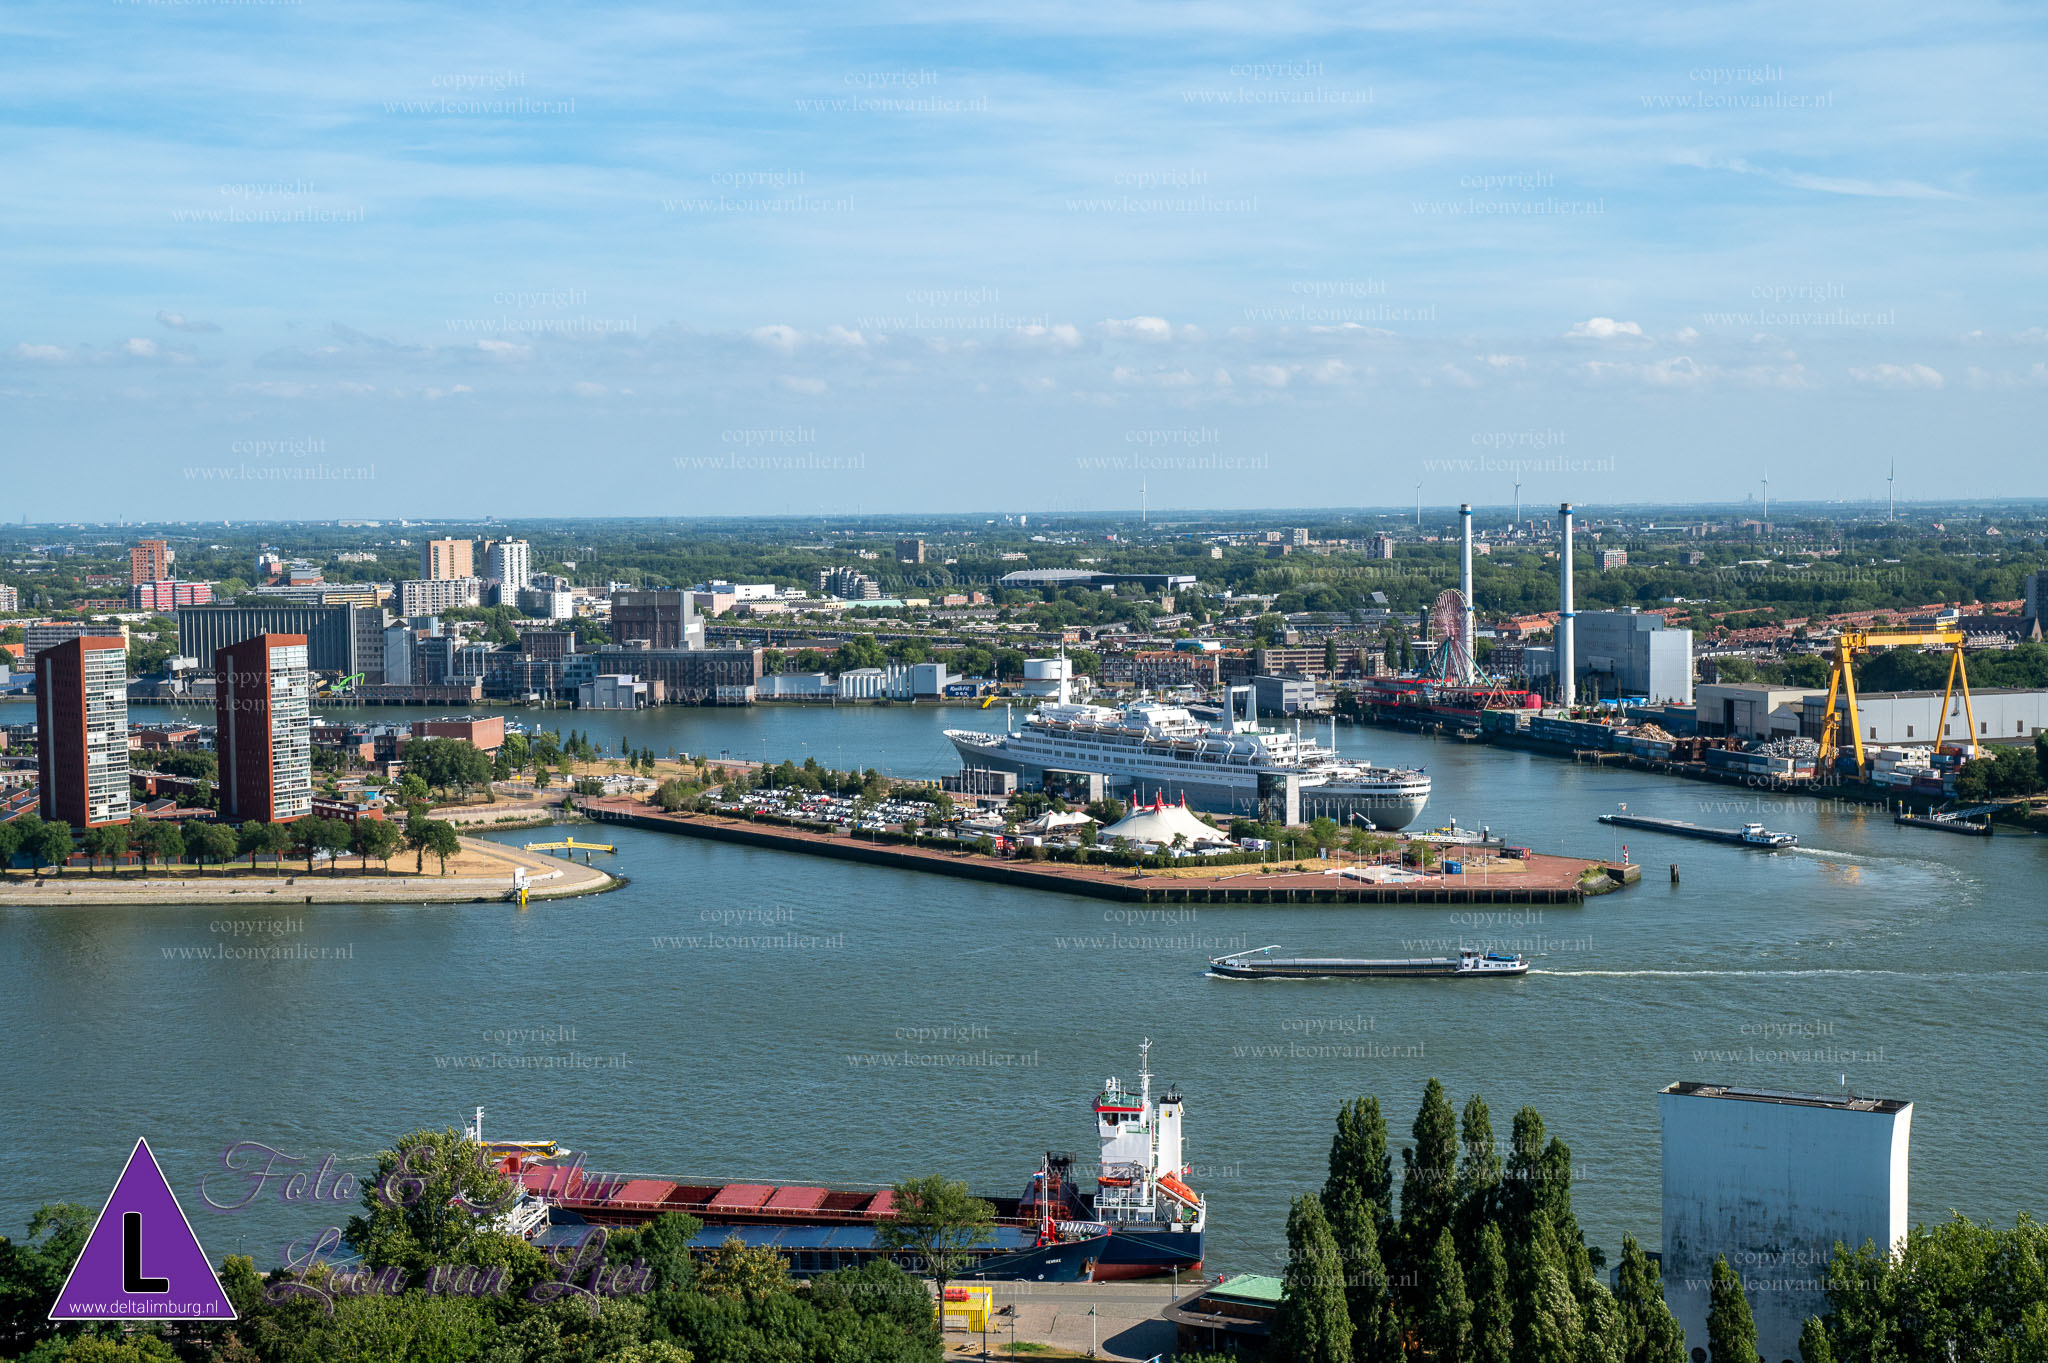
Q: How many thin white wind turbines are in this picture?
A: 5